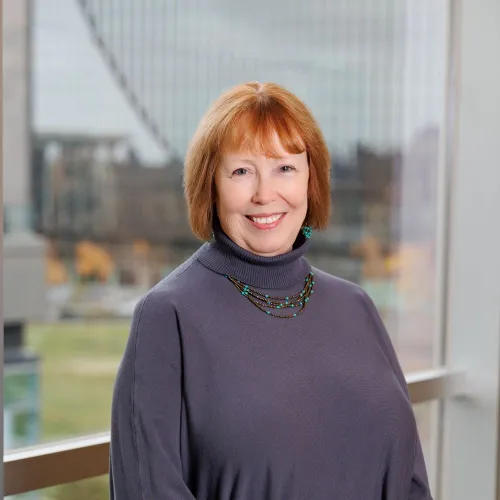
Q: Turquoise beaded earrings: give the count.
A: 1